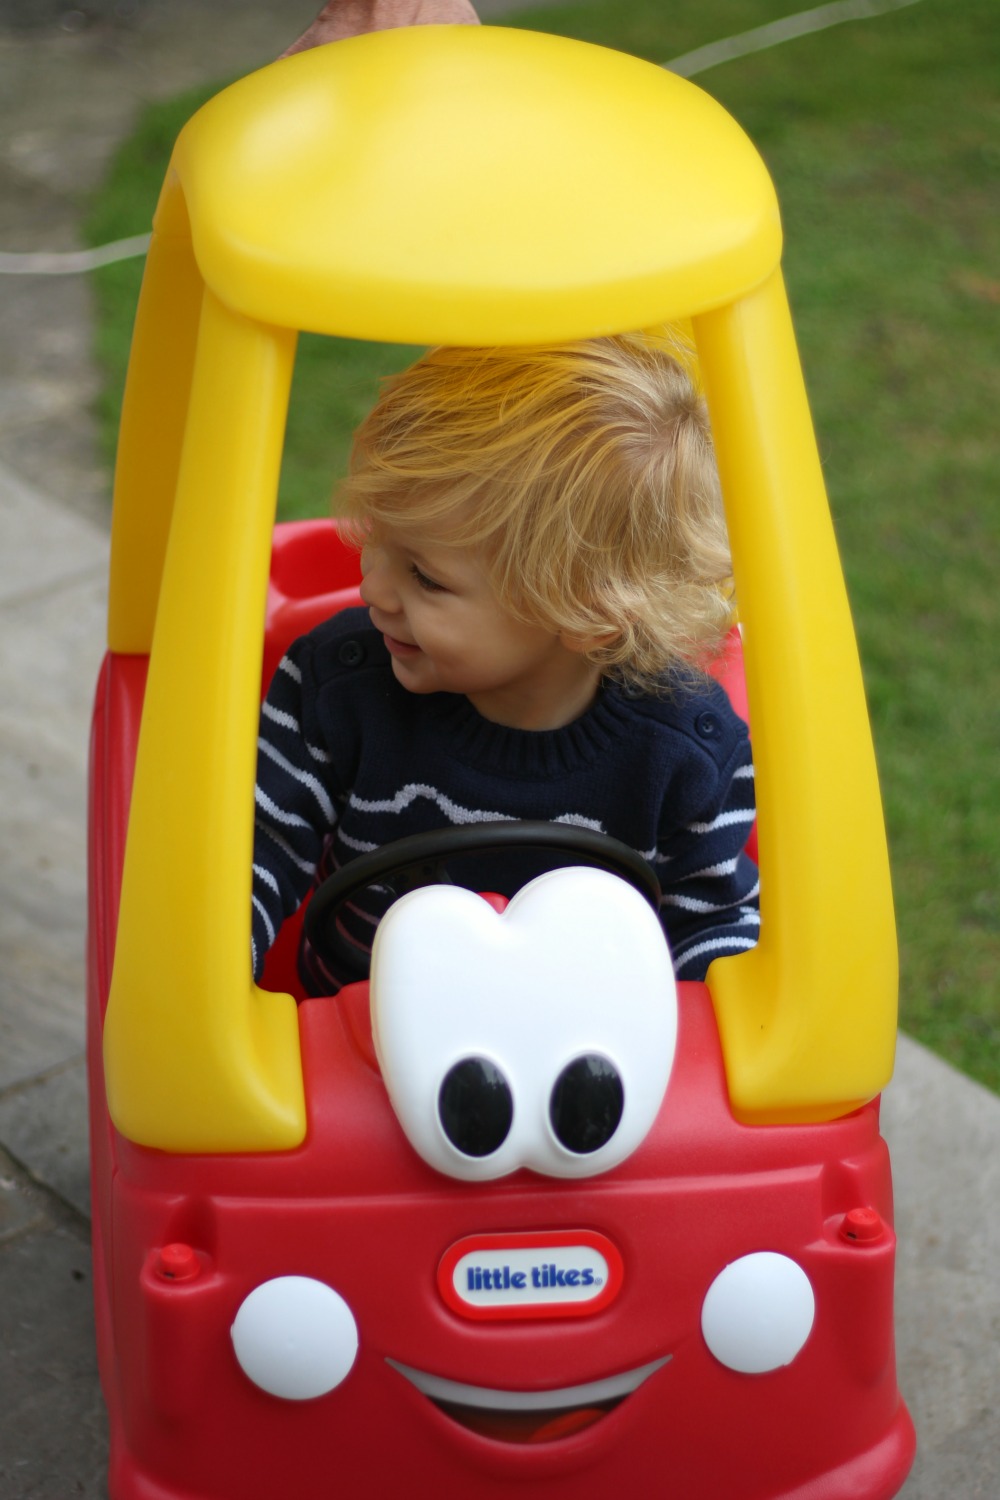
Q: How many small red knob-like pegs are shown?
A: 2